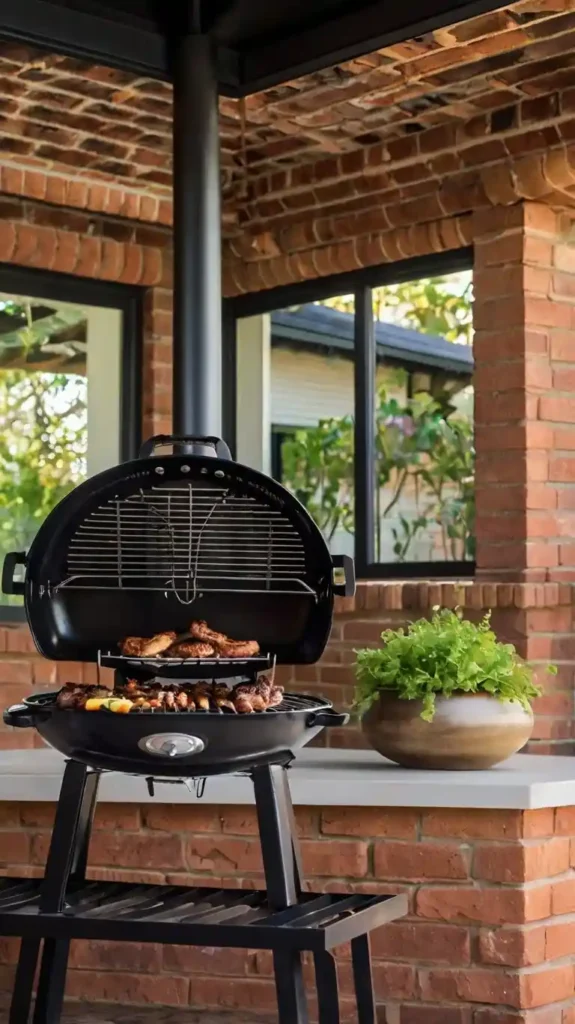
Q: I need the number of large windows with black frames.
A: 2